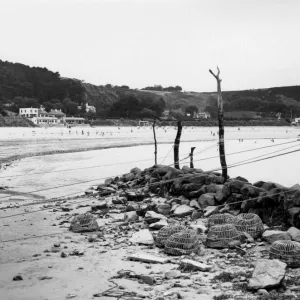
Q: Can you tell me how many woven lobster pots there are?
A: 7